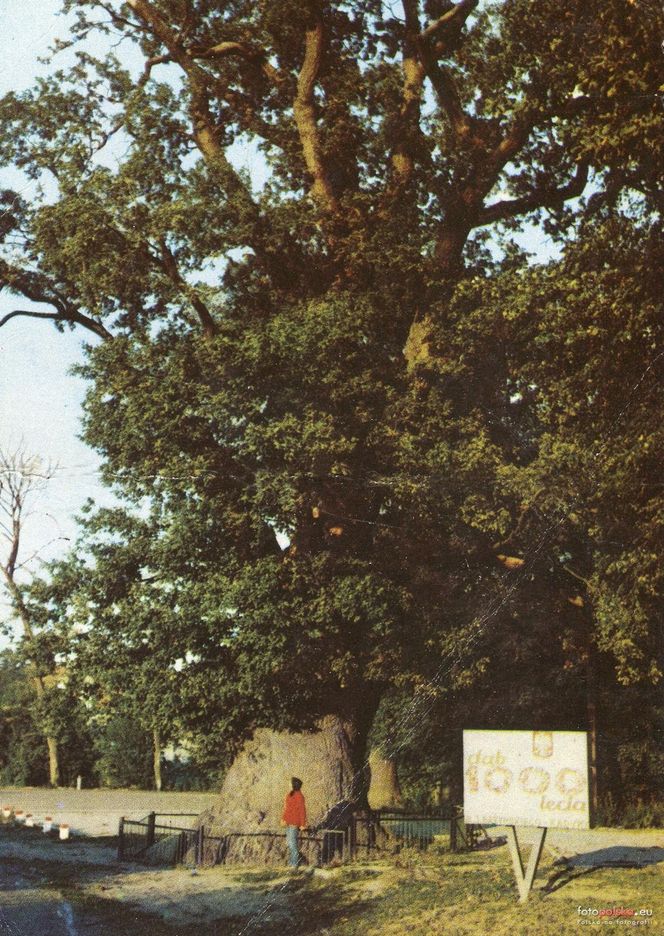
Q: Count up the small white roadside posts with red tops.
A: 5